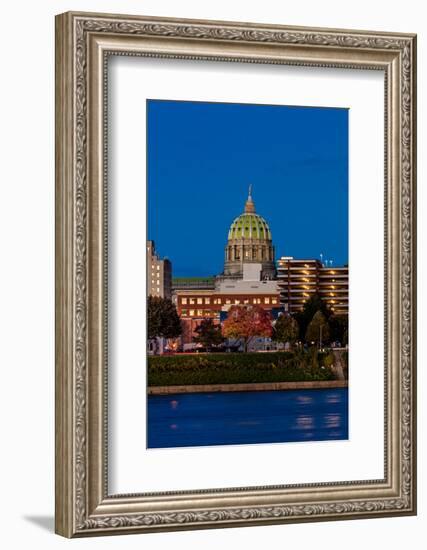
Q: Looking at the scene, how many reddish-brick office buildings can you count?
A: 1